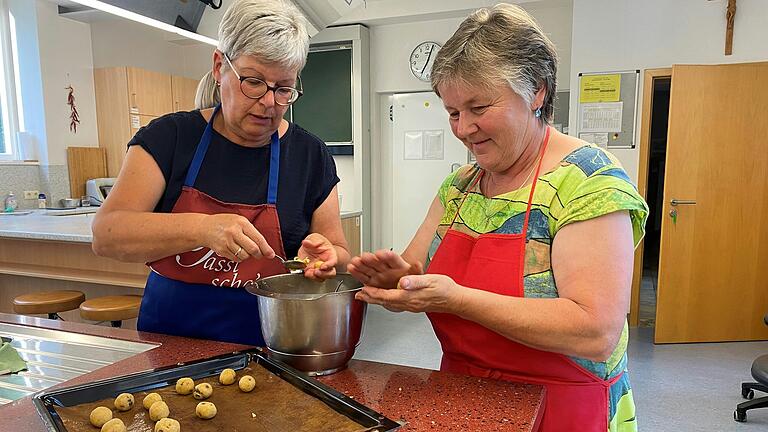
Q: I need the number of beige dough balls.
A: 11